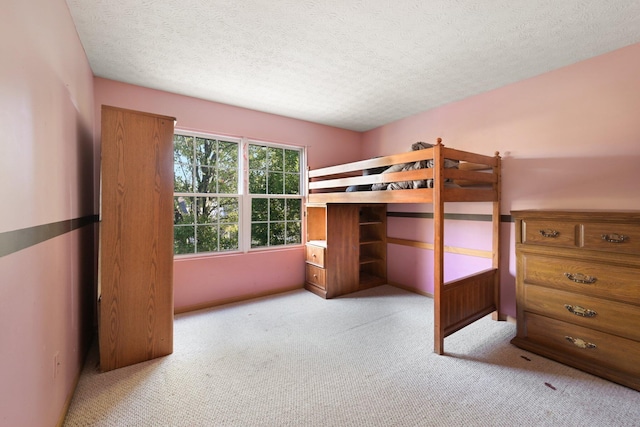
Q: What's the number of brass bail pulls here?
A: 5